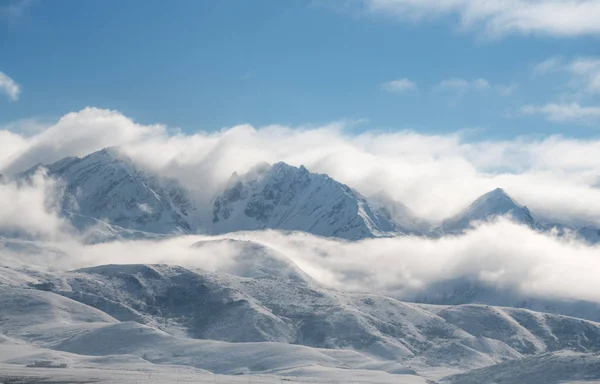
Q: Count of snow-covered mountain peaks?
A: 3